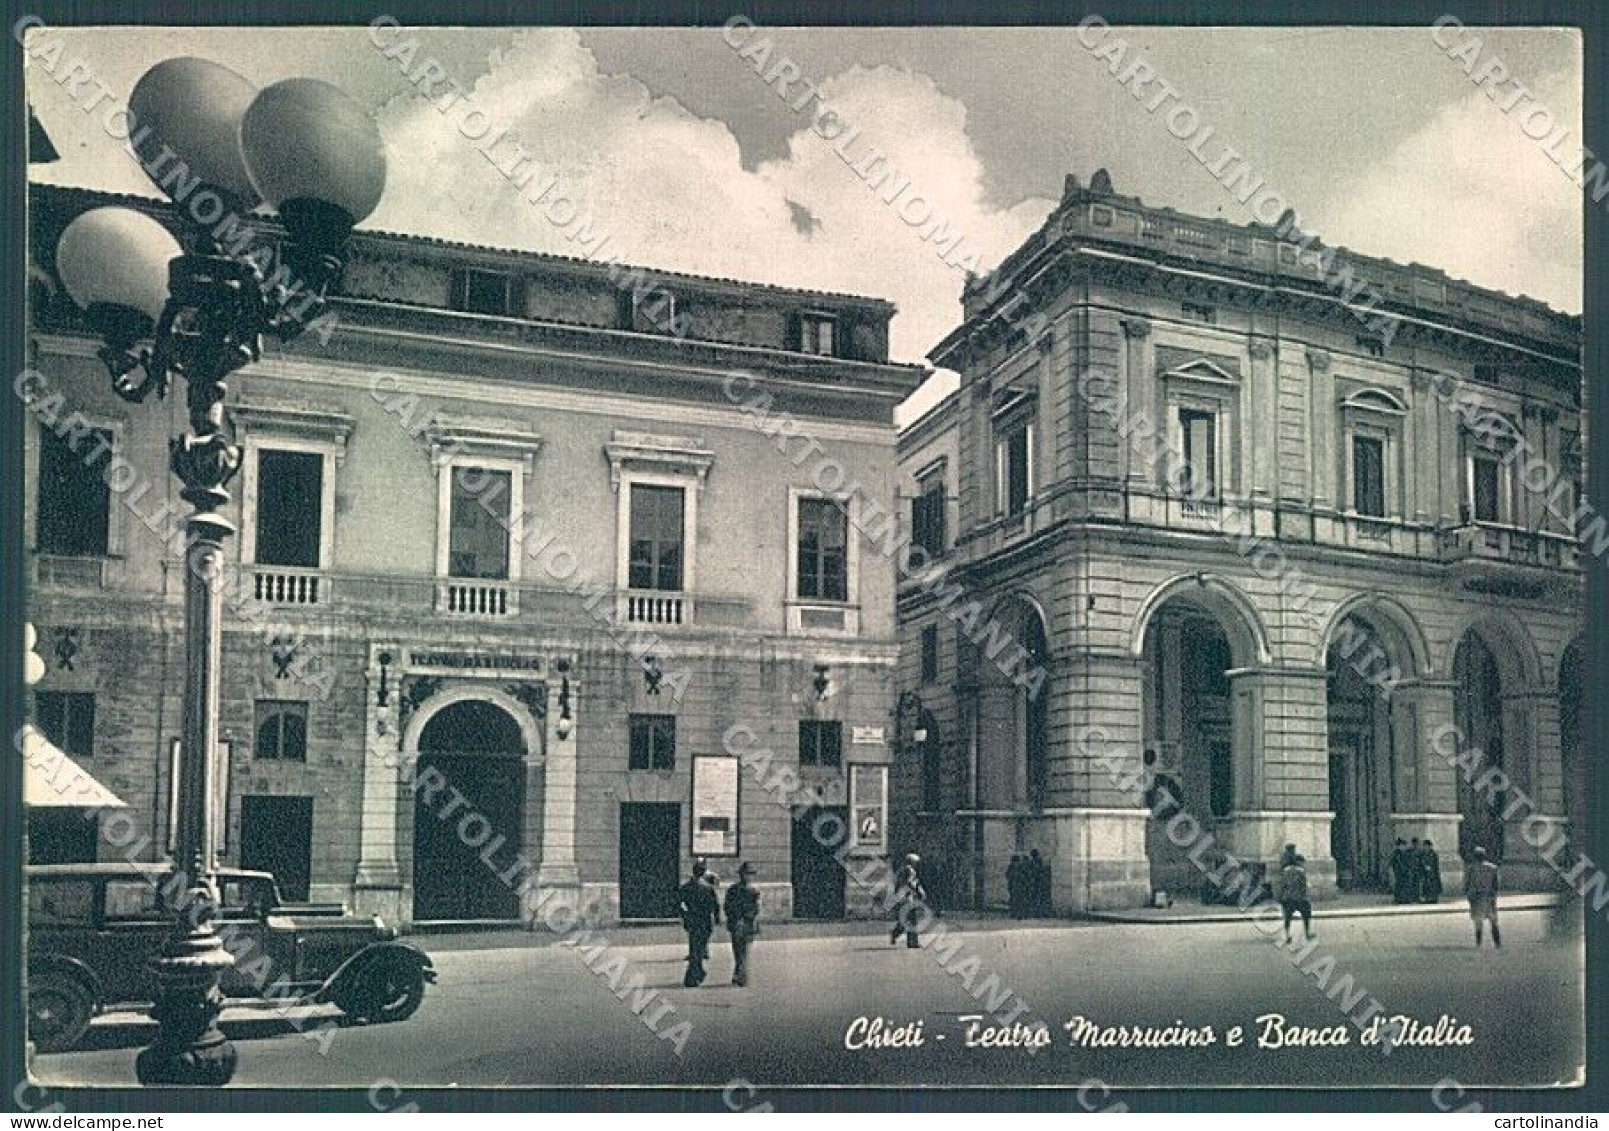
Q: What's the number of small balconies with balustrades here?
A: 3